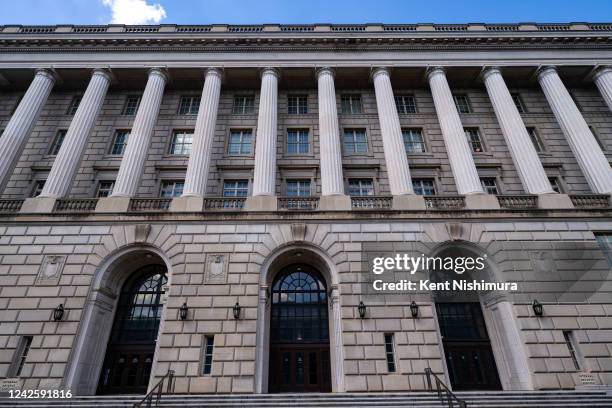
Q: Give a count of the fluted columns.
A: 11